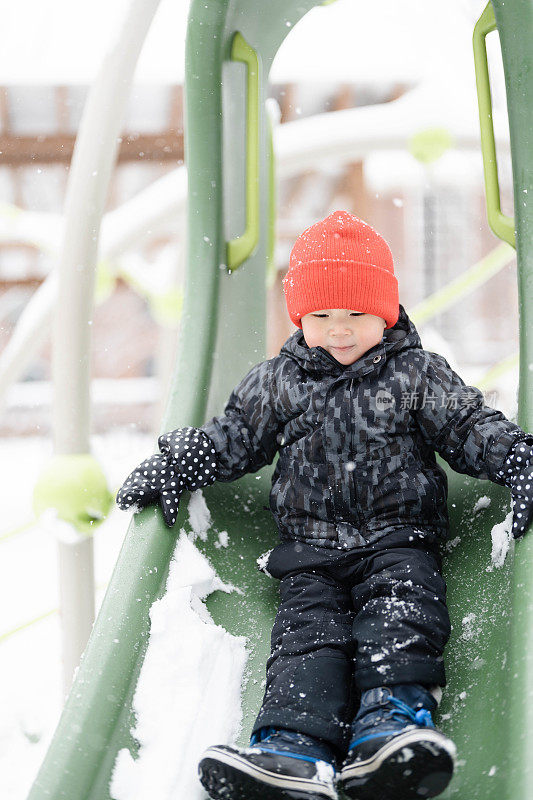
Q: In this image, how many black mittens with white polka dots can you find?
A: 2